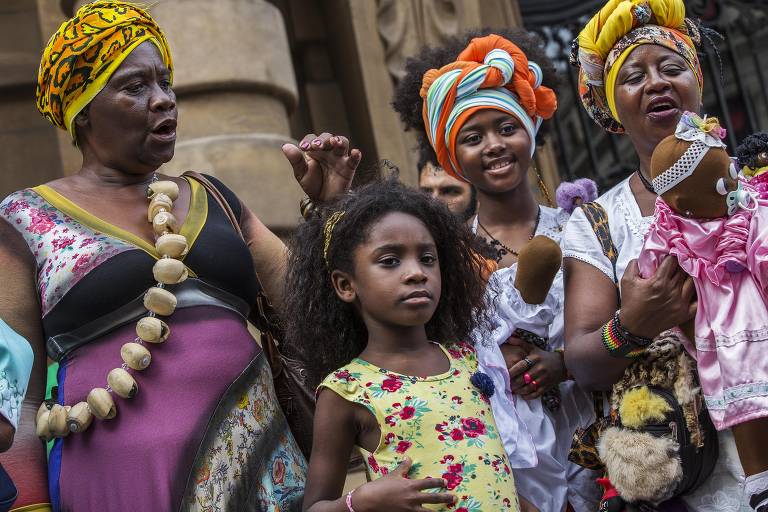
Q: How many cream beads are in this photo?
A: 13